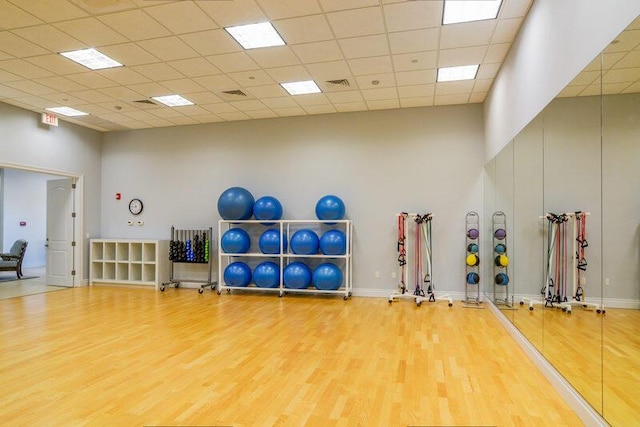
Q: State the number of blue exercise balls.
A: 11